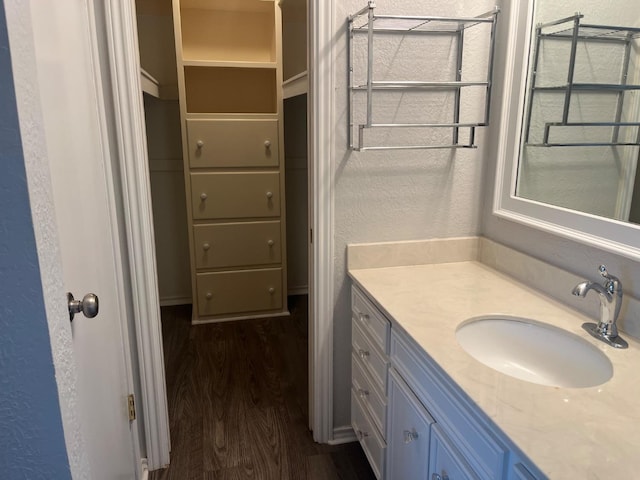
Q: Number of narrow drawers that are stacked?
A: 4